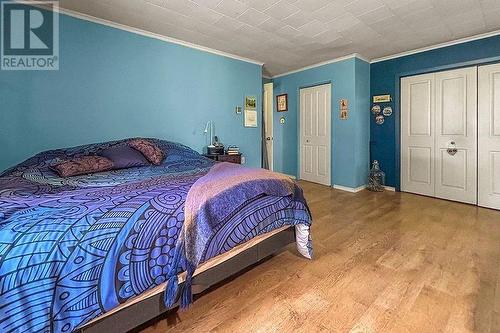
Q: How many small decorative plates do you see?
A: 3